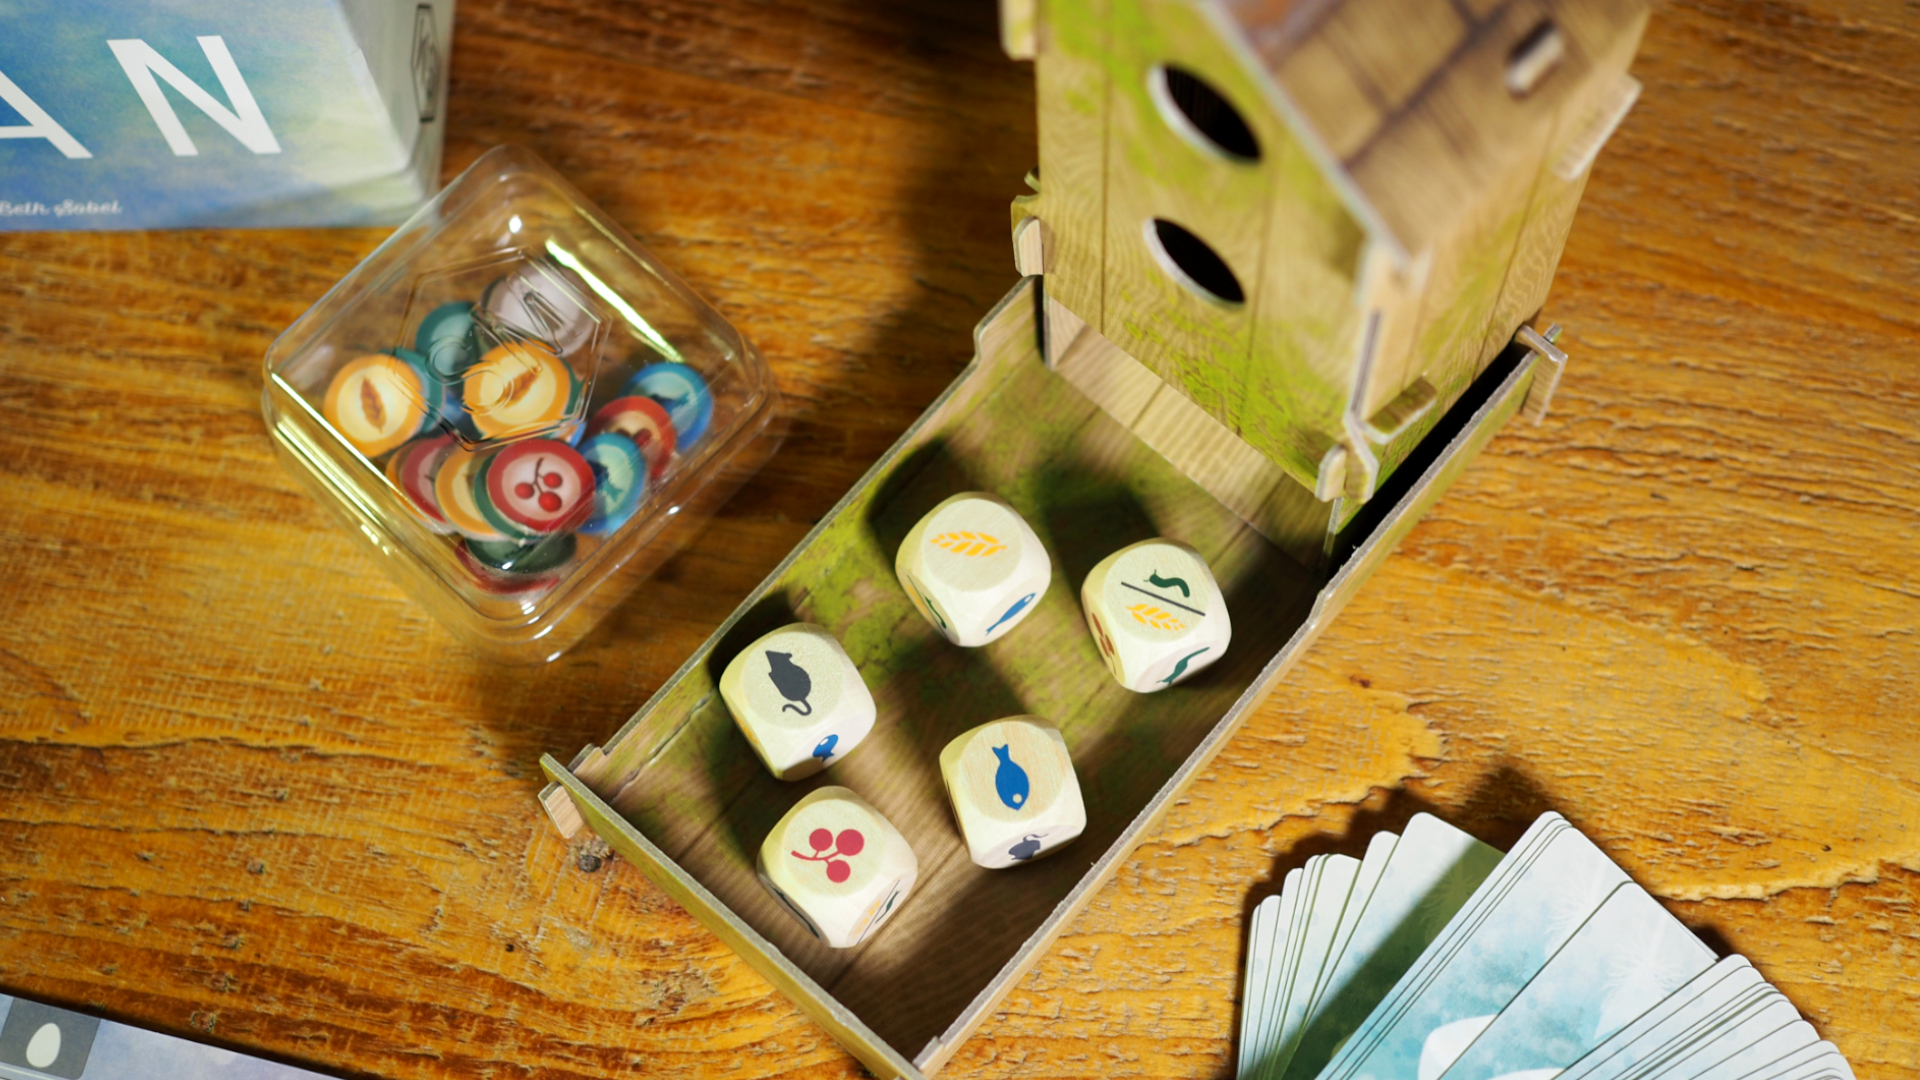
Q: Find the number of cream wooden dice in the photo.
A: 5